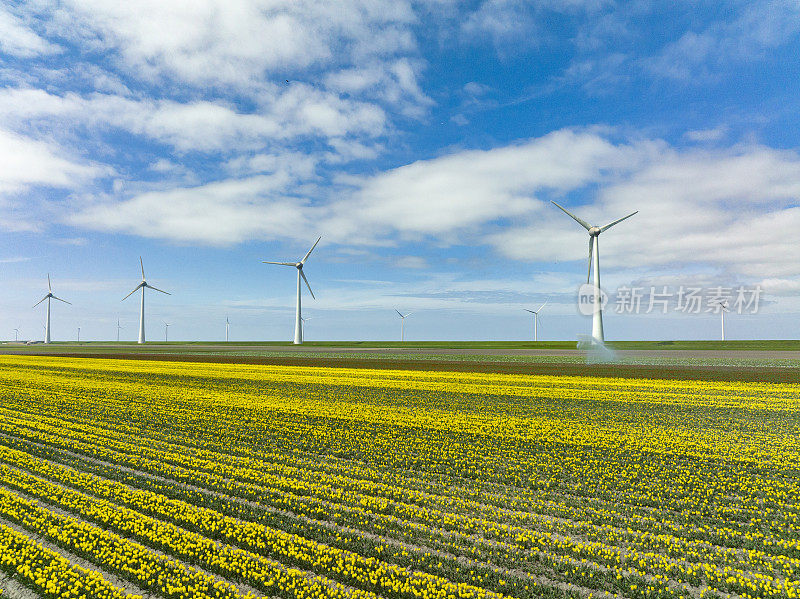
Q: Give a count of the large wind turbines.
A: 4